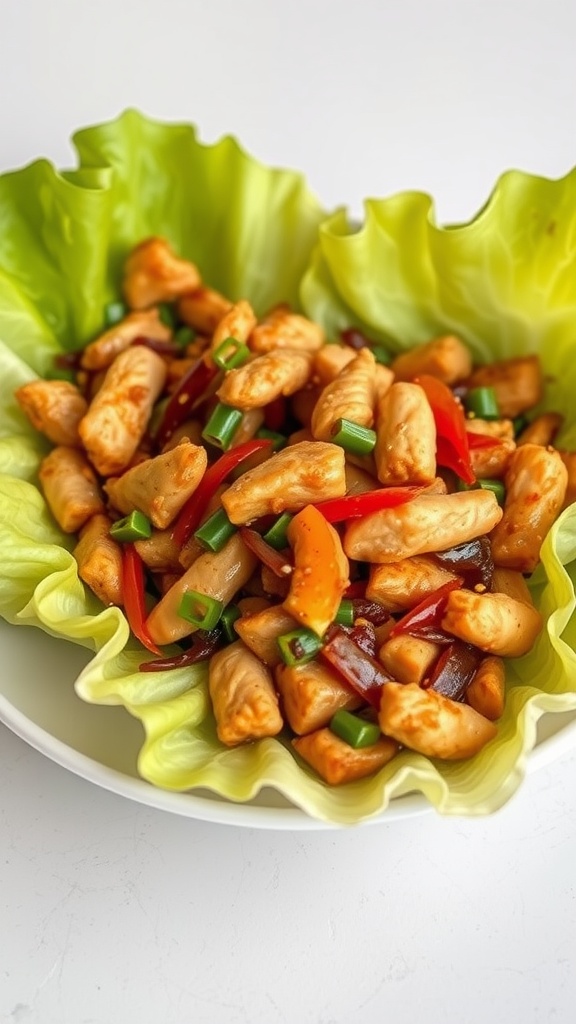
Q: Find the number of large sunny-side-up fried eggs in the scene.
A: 0